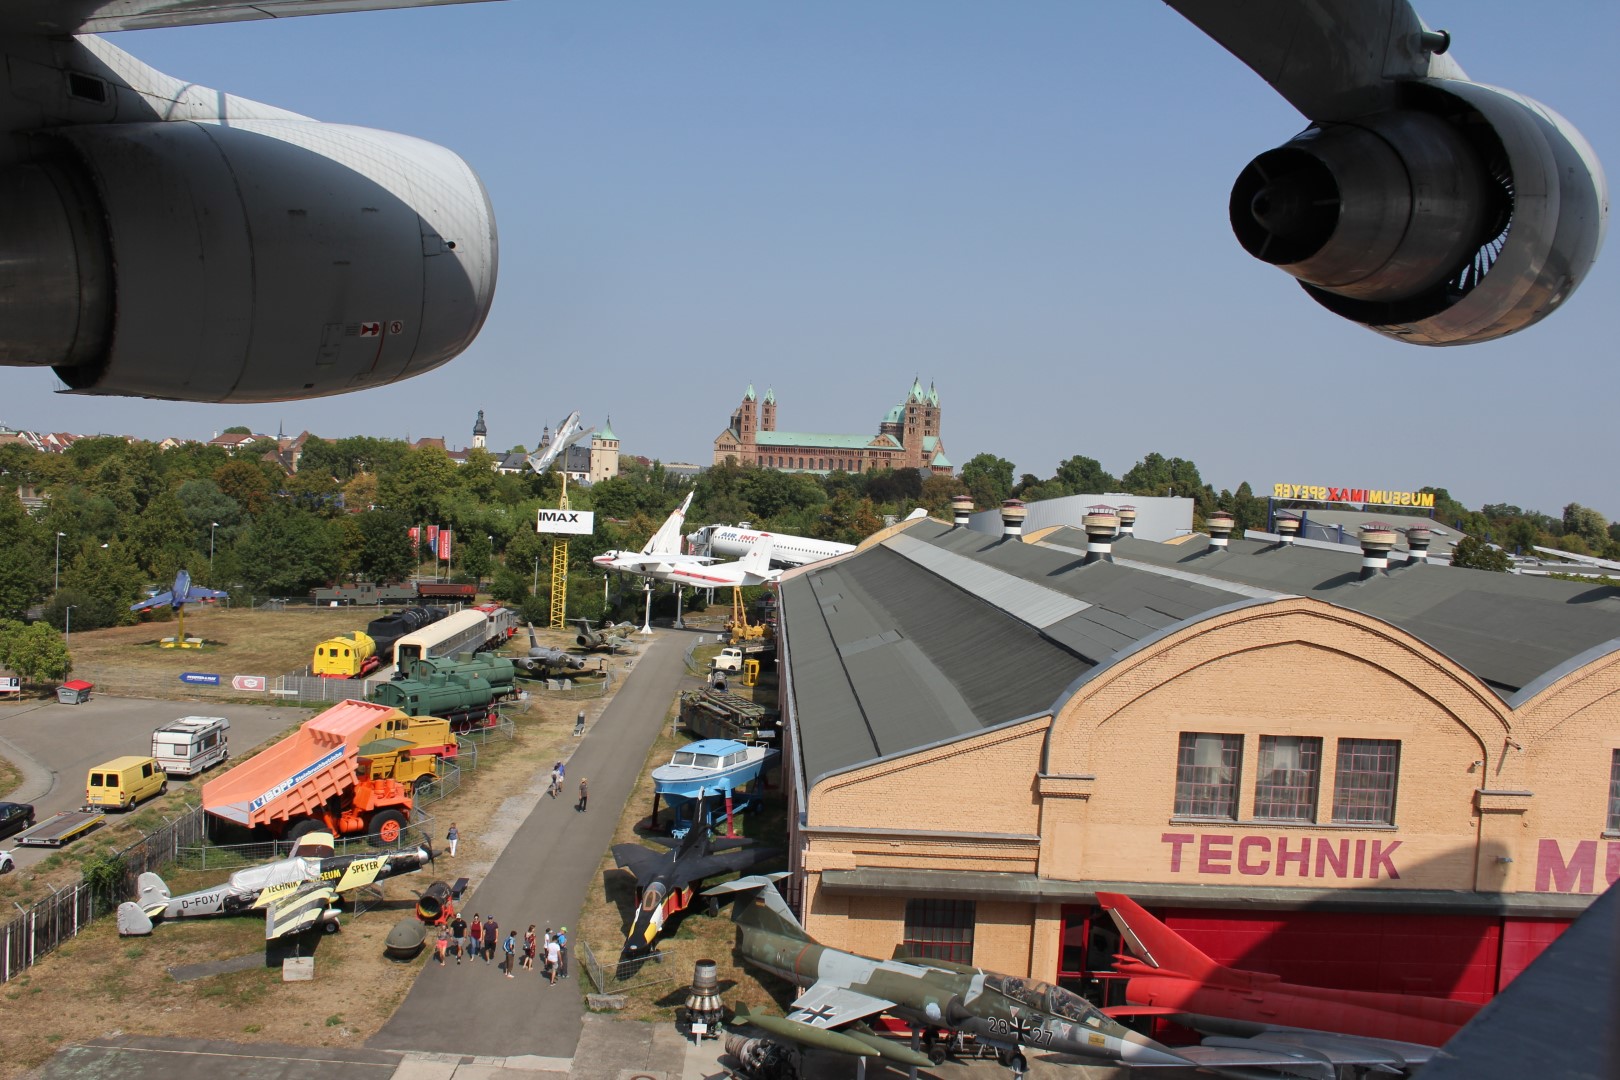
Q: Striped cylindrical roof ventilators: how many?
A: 8